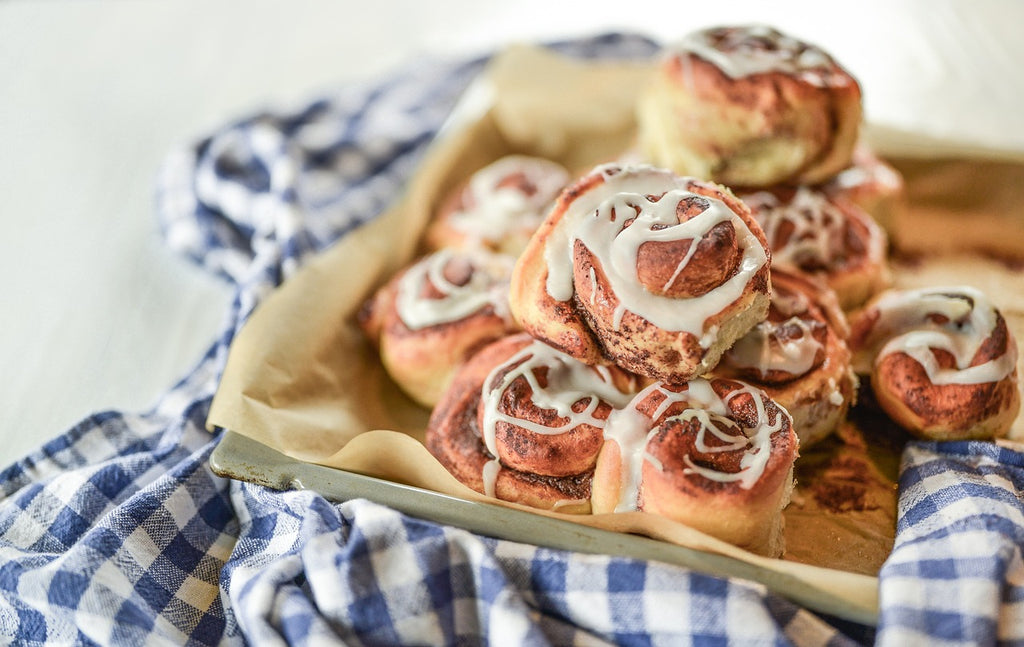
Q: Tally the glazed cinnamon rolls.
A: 10